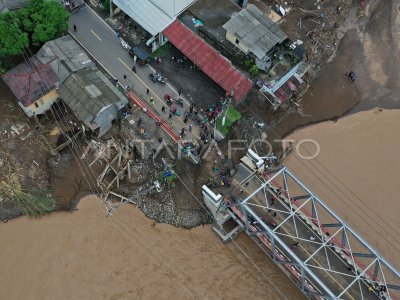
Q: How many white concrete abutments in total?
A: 2